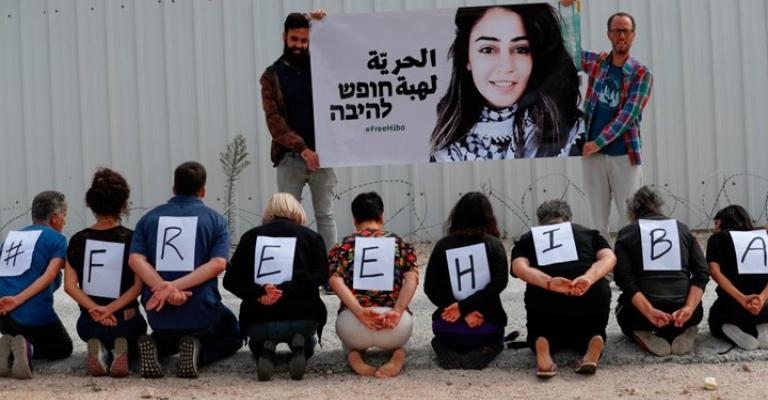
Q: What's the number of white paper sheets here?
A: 9